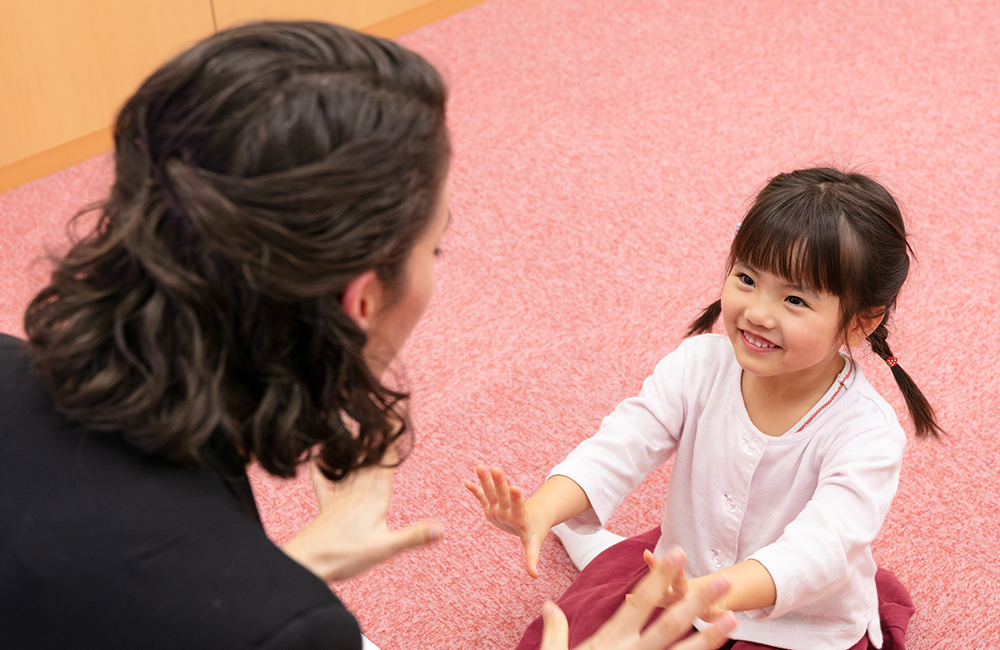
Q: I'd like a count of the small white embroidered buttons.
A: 3